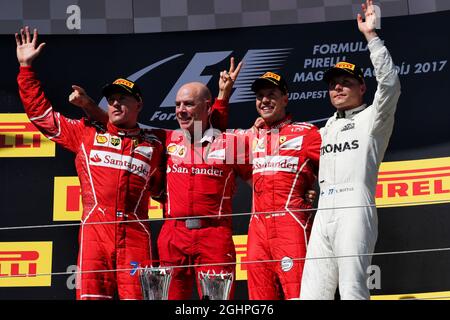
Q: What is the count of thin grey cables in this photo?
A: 2